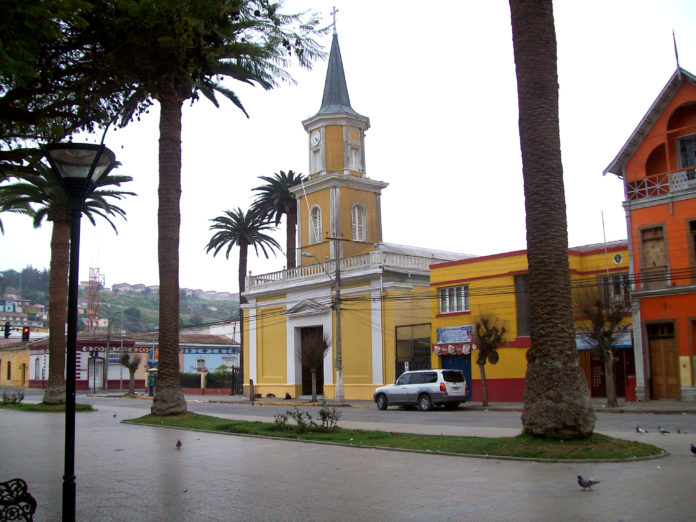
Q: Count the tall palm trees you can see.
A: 5